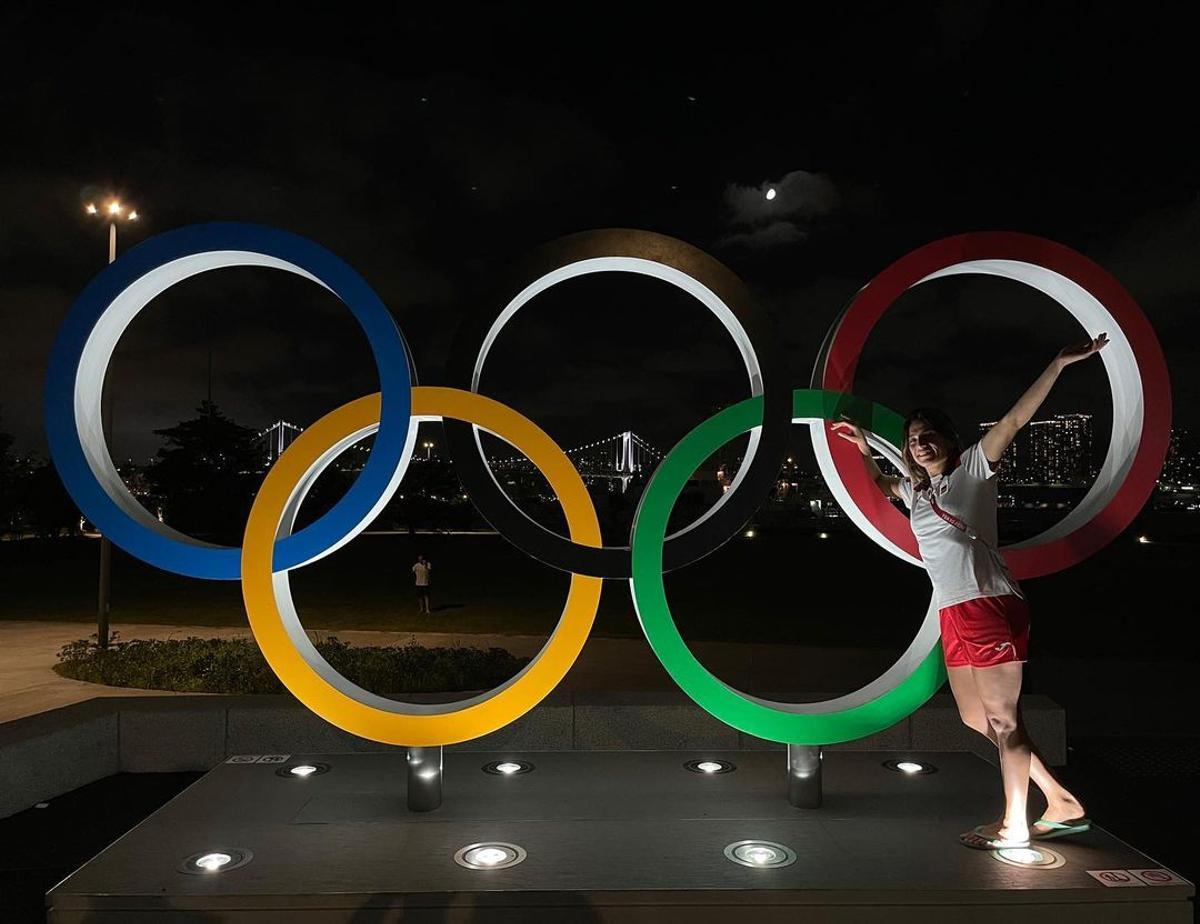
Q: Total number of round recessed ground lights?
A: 8